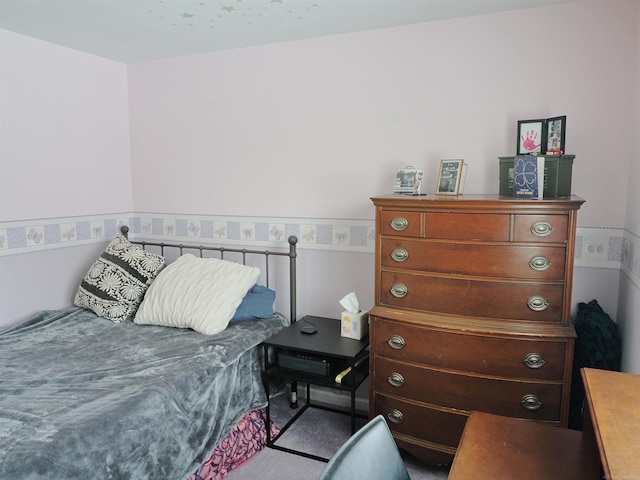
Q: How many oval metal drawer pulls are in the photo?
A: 11